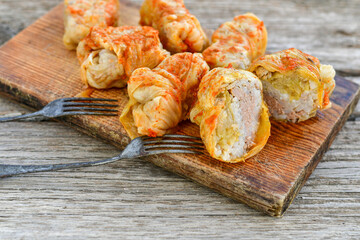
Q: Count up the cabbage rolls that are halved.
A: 2